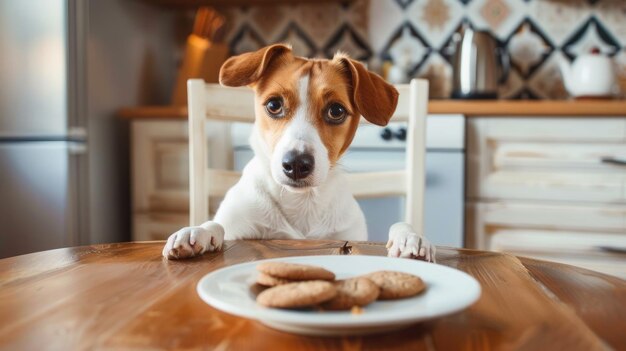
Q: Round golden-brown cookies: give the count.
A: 5